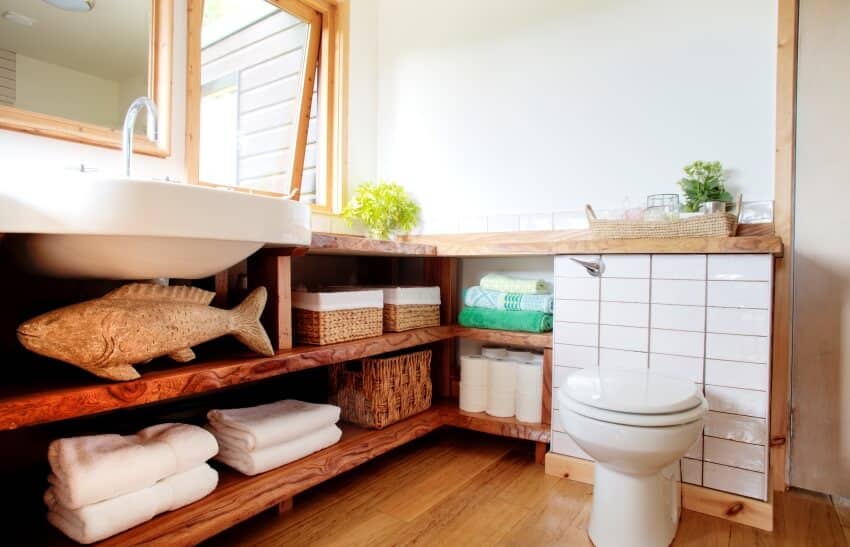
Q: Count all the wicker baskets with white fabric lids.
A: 2